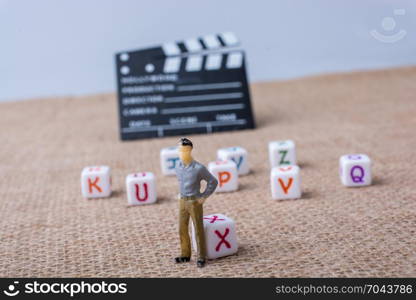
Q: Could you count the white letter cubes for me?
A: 9